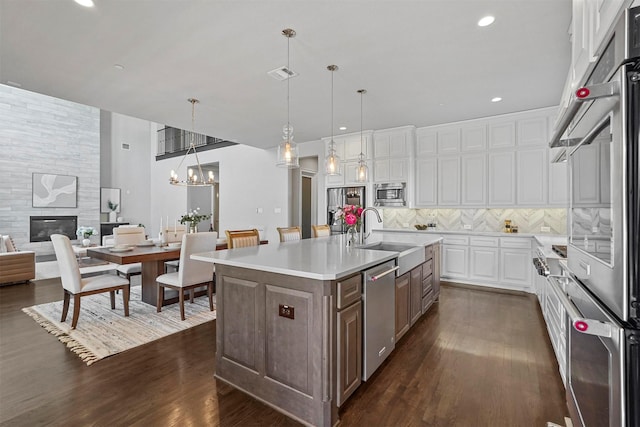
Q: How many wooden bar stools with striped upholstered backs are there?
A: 3